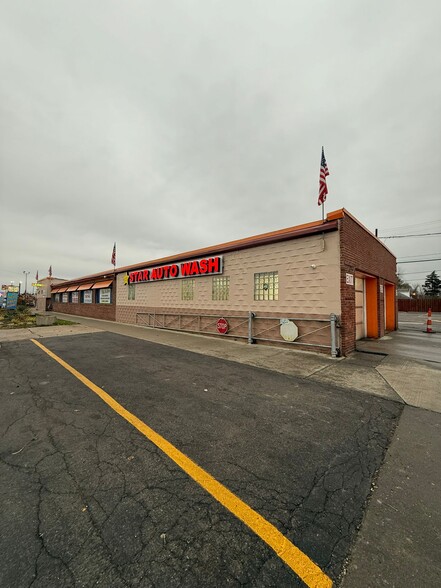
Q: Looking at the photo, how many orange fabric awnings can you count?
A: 5